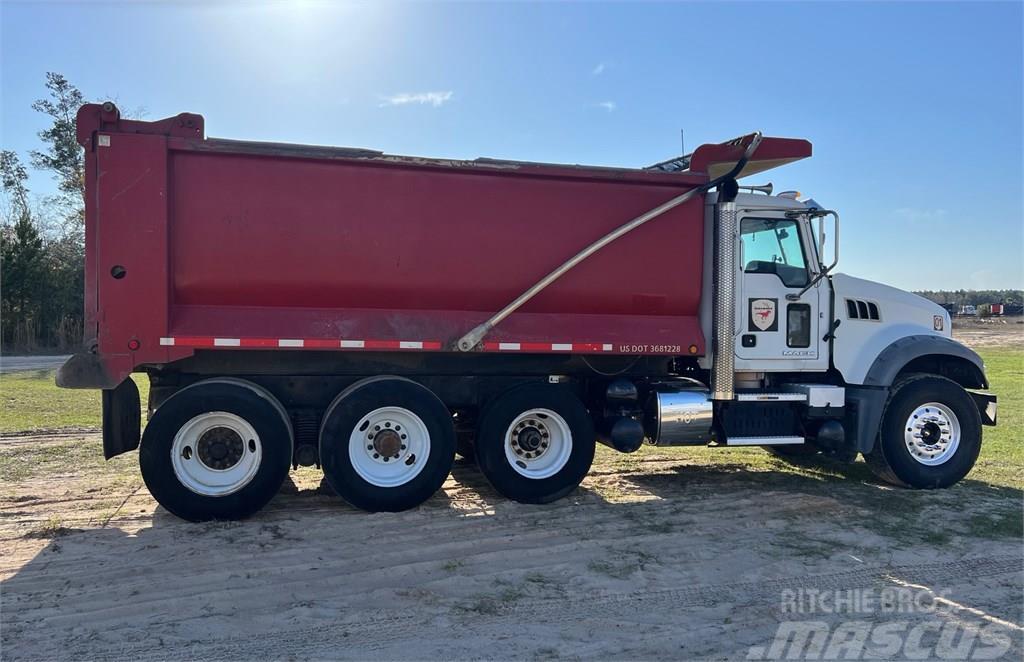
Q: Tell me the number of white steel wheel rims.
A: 3